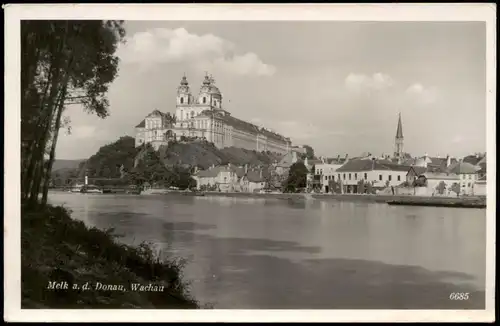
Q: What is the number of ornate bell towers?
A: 2